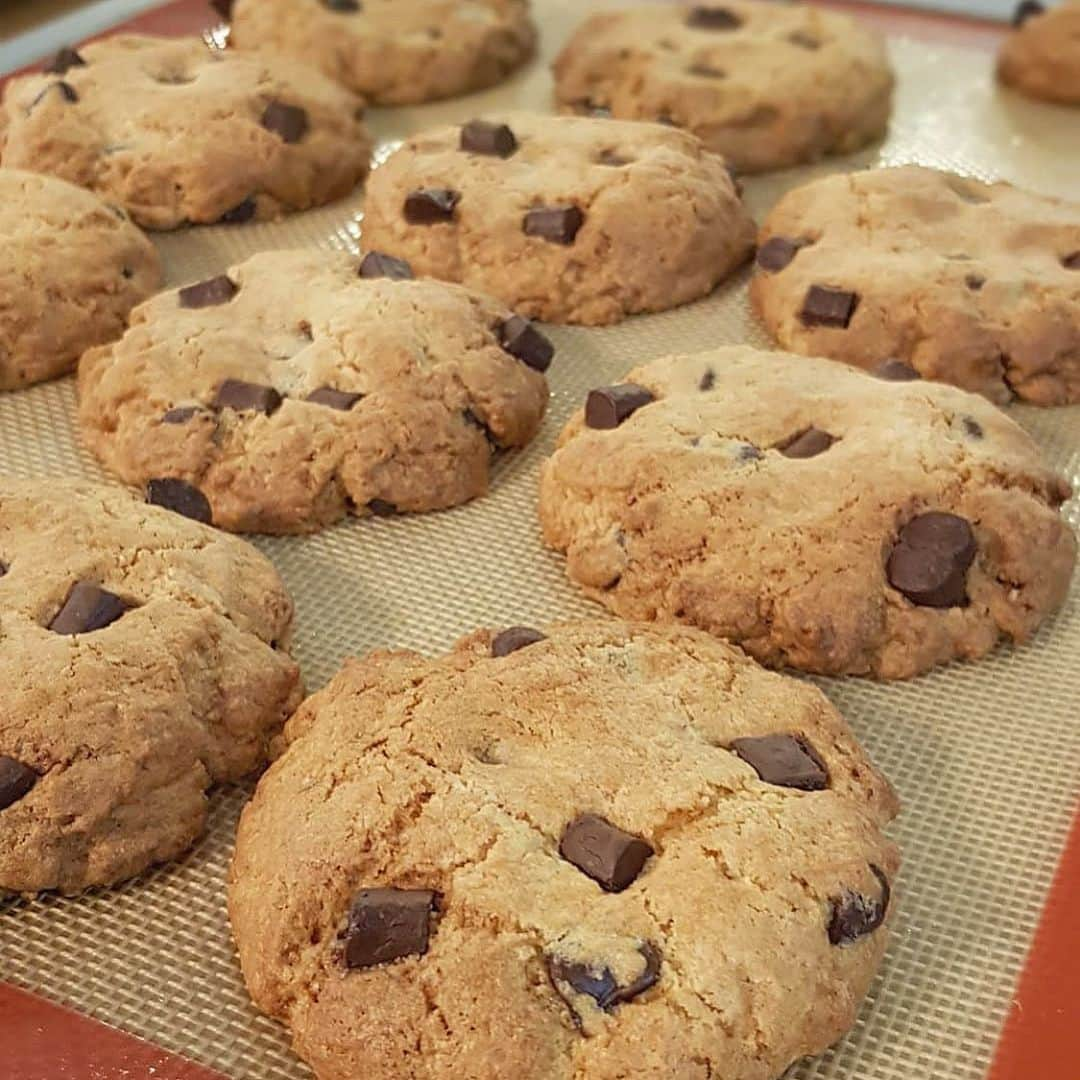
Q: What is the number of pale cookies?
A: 11